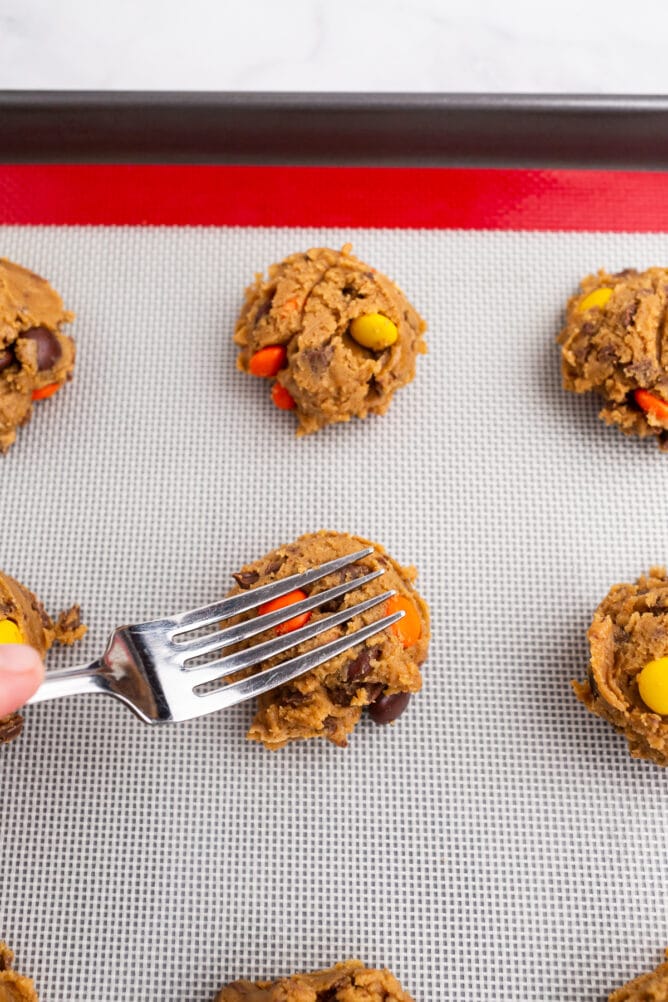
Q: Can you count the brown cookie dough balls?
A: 9